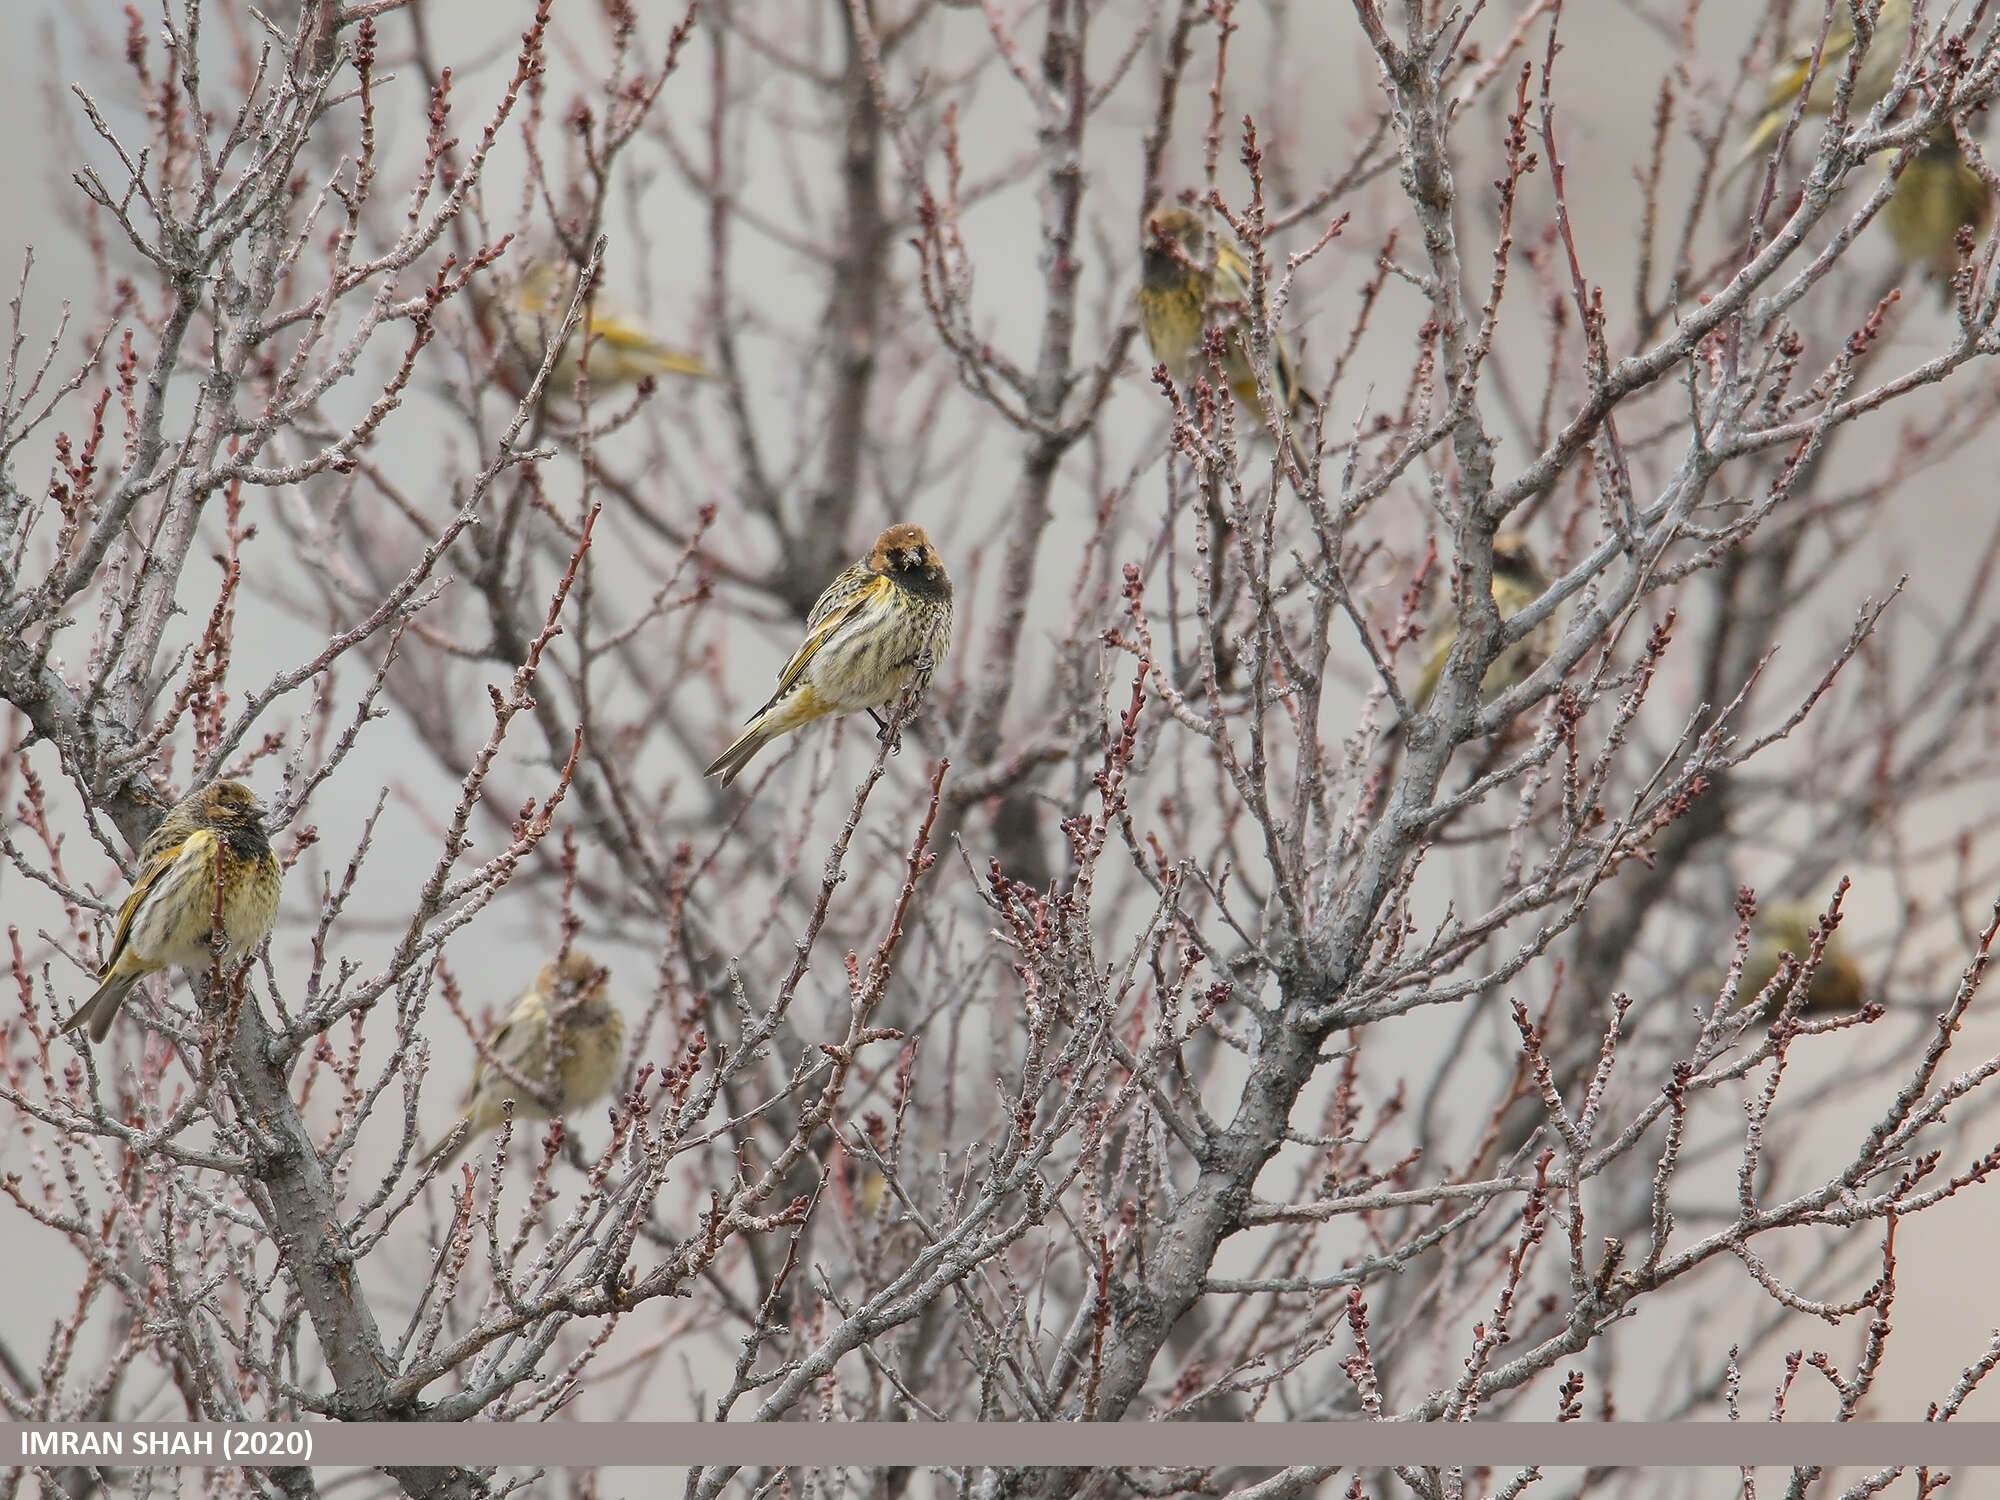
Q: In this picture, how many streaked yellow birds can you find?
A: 9